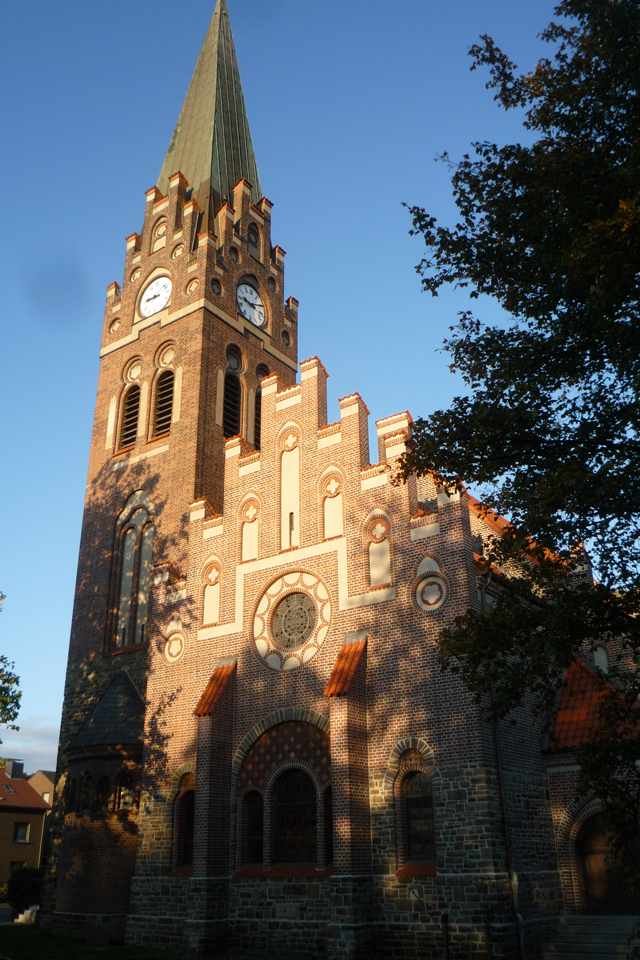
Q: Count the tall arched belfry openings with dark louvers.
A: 4